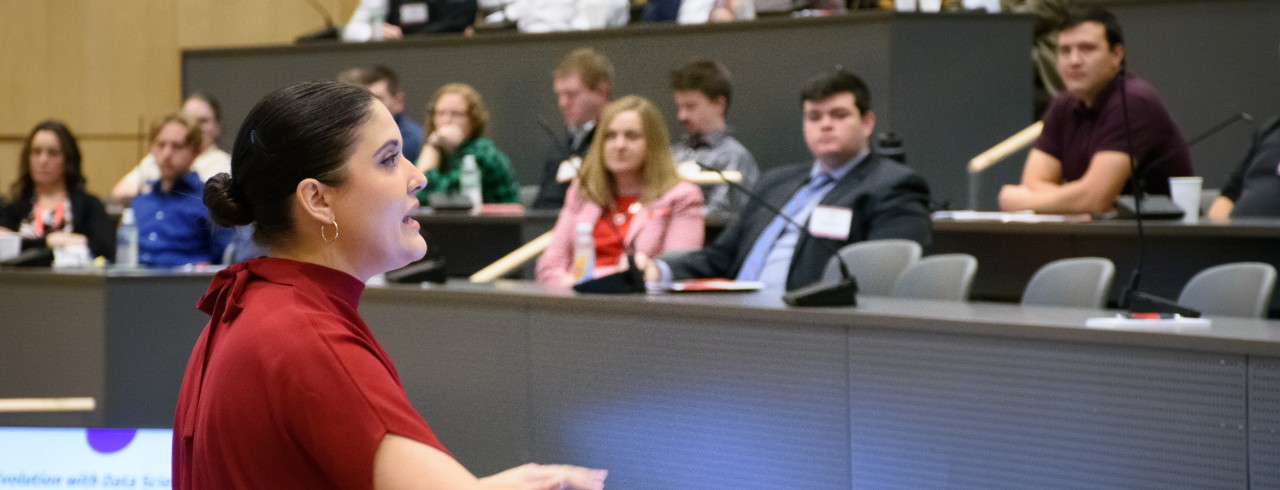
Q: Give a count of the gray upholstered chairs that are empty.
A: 4